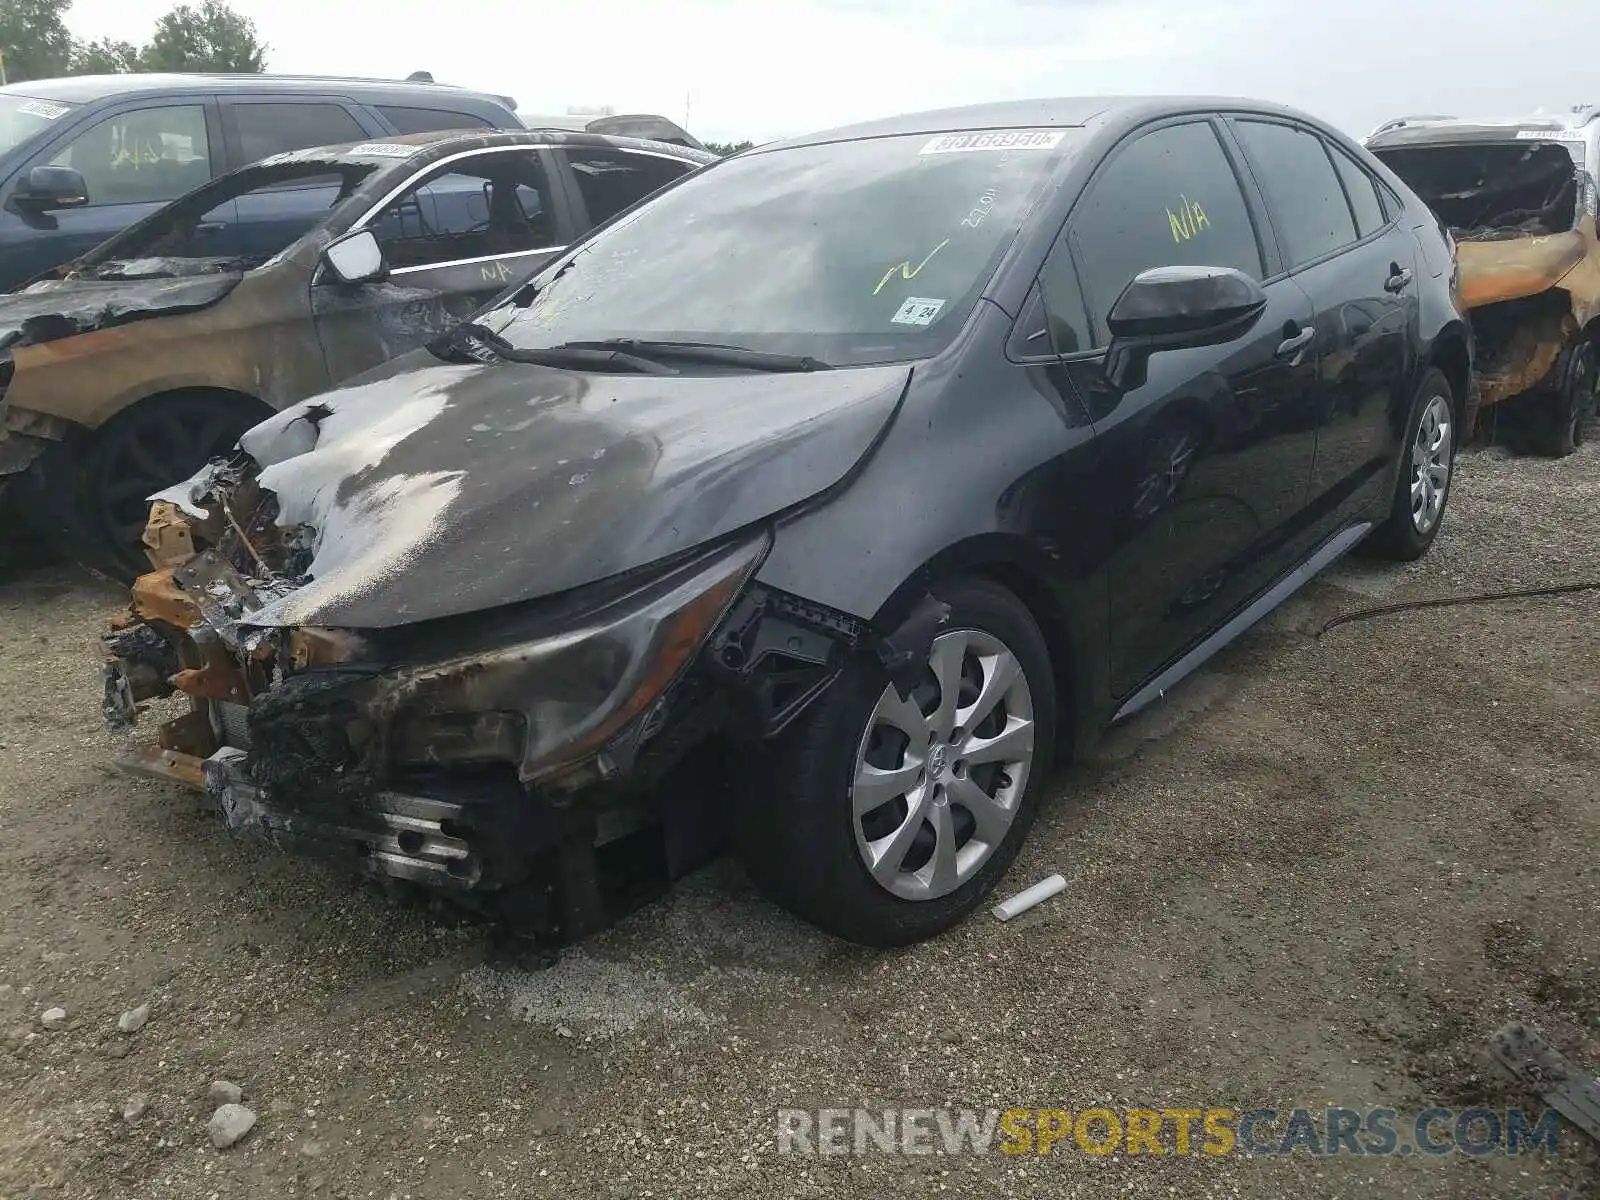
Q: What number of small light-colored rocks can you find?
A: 5